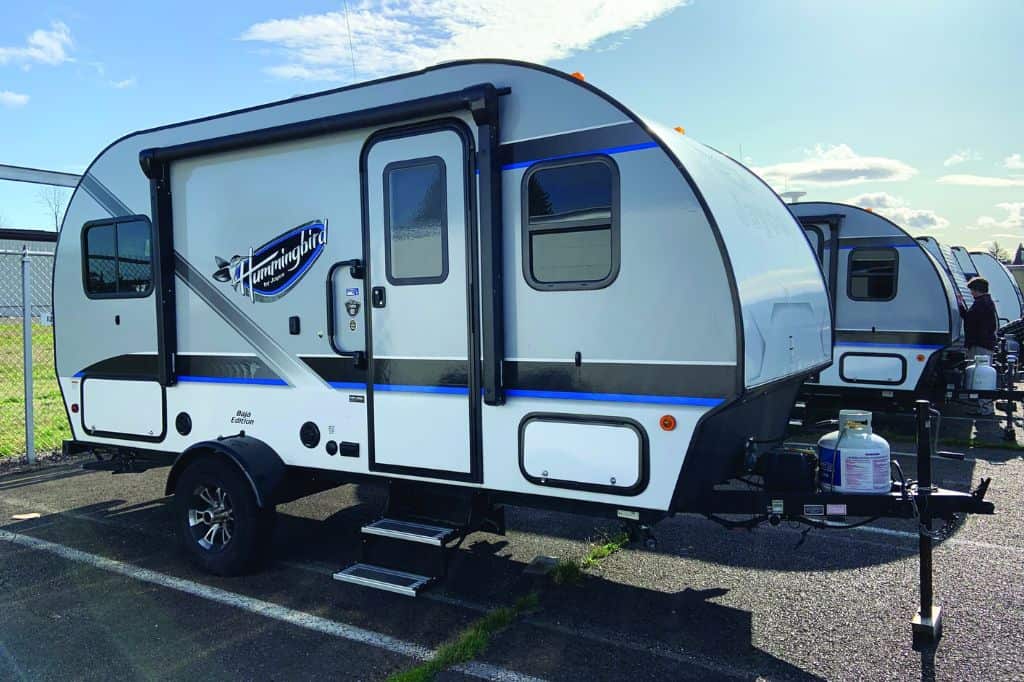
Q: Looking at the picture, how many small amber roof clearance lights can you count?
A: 3